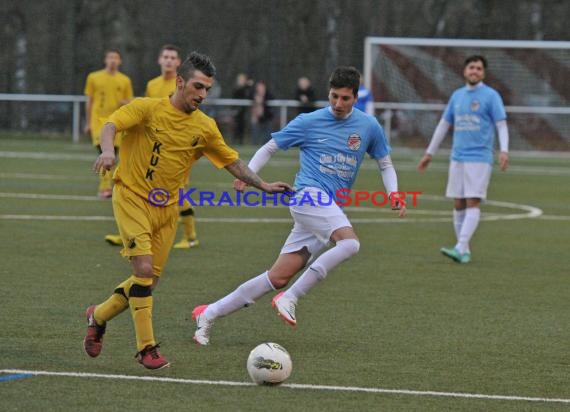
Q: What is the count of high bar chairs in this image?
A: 0